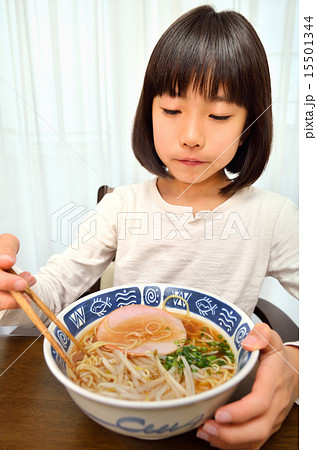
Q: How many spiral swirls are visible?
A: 3